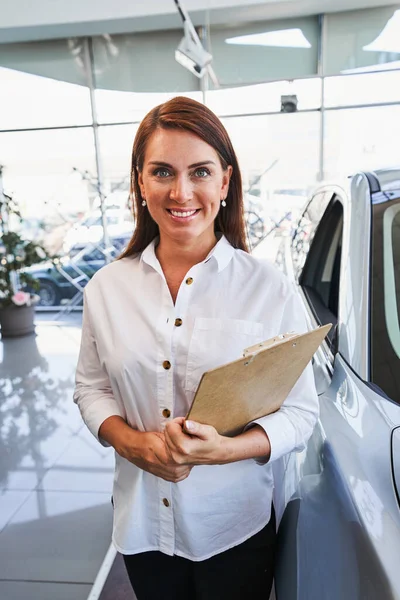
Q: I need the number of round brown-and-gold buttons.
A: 5